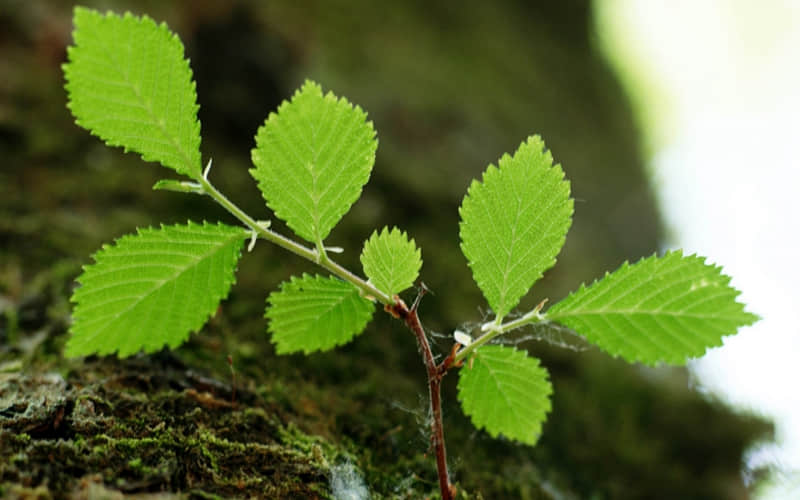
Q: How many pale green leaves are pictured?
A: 8